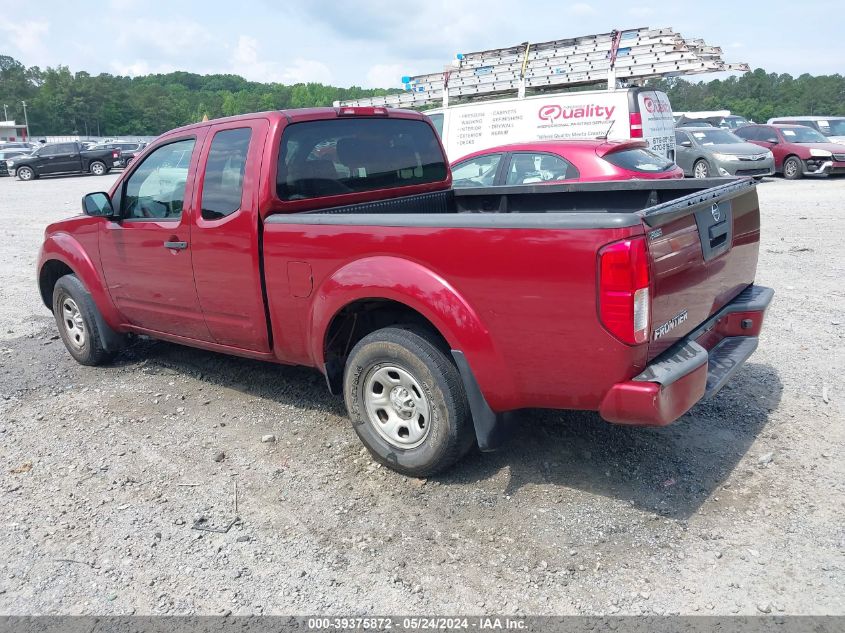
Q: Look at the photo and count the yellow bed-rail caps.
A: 0